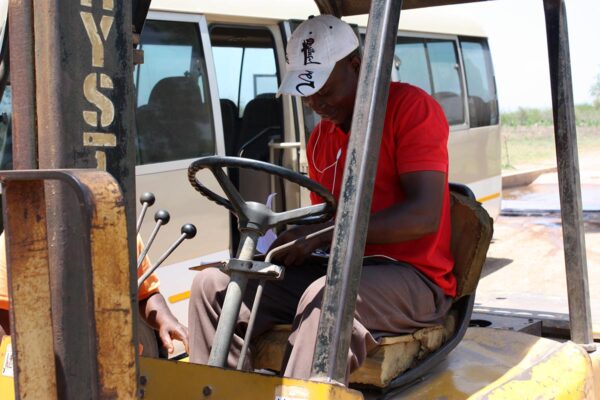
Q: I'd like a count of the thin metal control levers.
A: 3